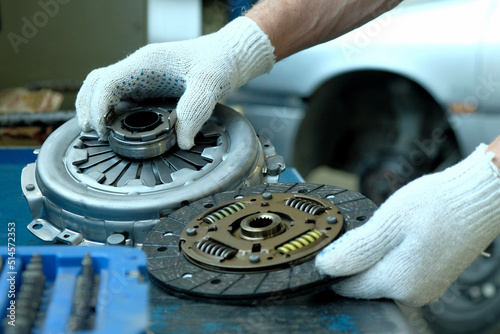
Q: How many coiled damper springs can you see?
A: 4